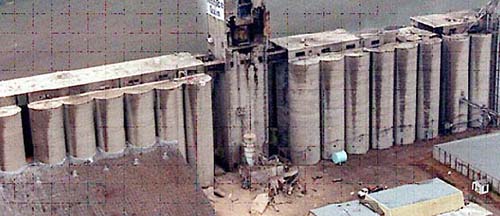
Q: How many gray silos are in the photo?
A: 15